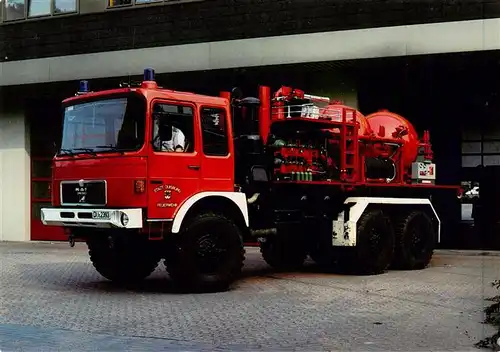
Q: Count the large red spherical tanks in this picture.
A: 2